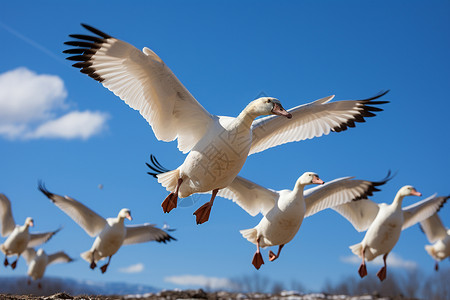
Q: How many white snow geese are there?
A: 7